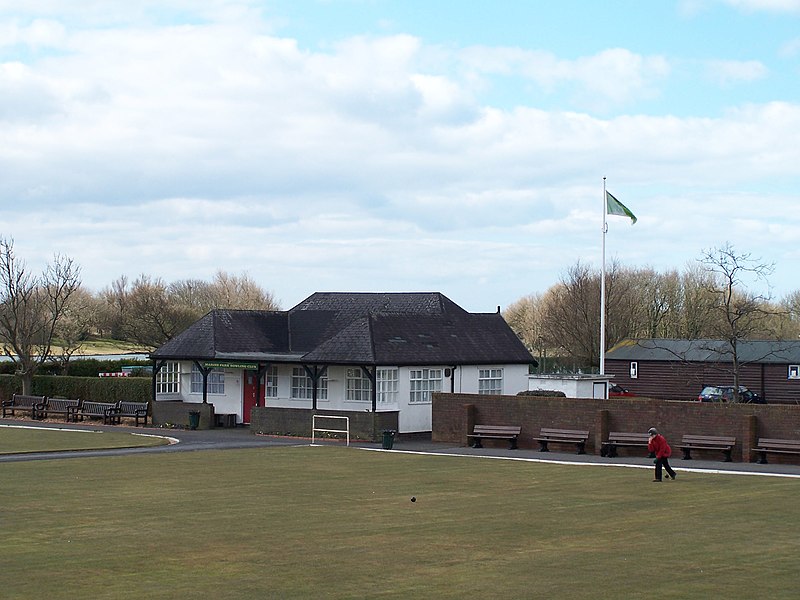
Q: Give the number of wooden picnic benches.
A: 9